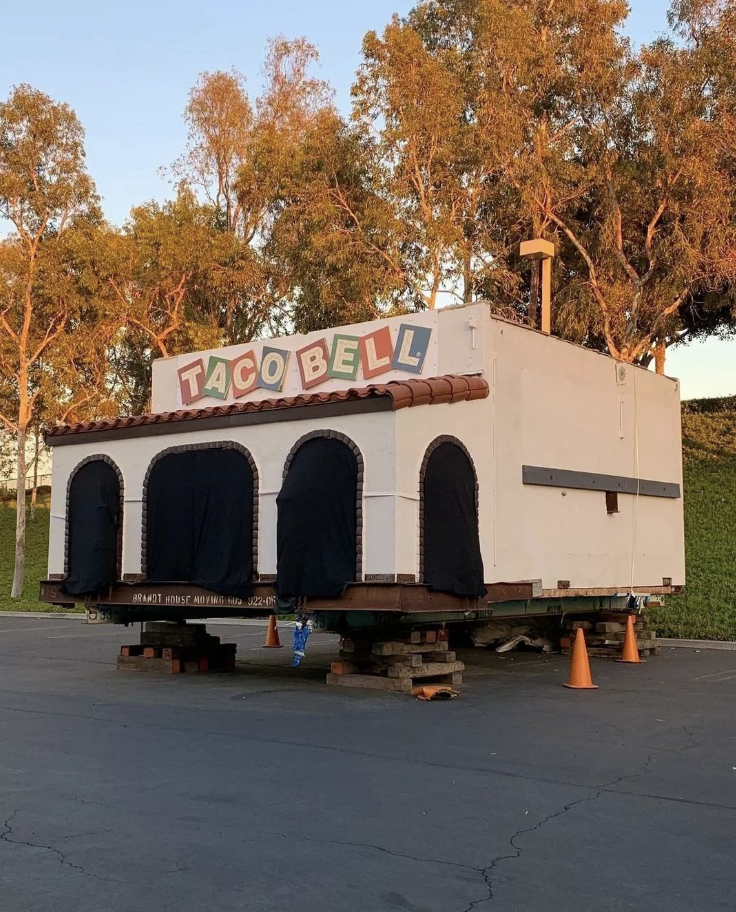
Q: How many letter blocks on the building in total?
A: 8